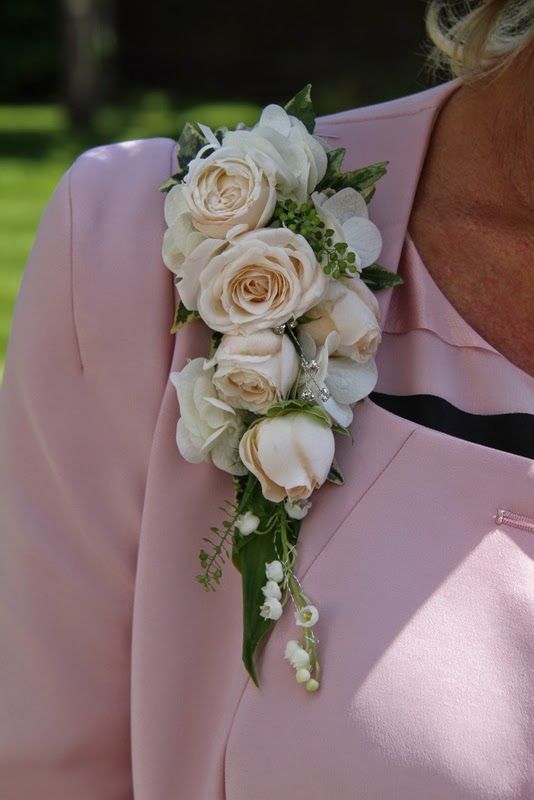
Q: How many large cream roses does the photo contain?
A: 5